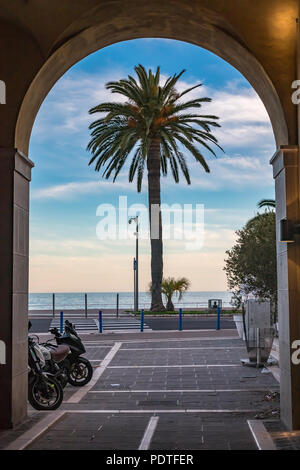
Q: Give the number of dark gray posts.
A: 3